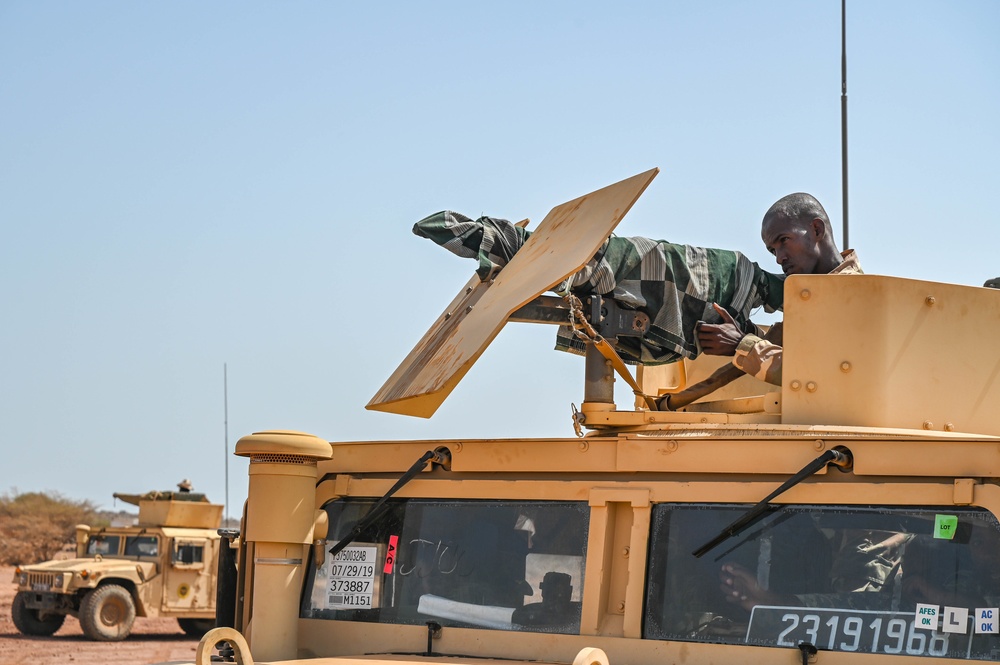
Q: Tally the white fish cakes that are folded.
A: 0